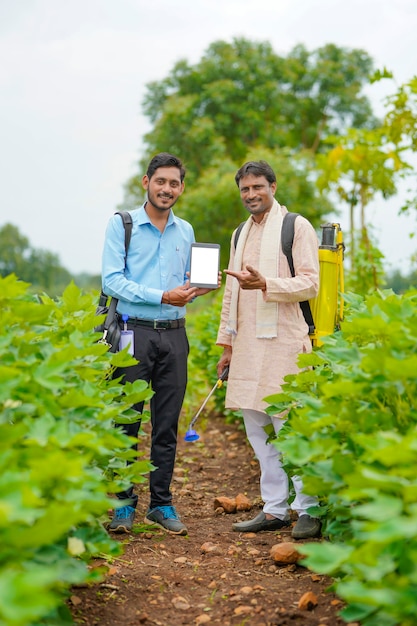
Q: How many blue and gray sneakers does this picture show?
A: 2